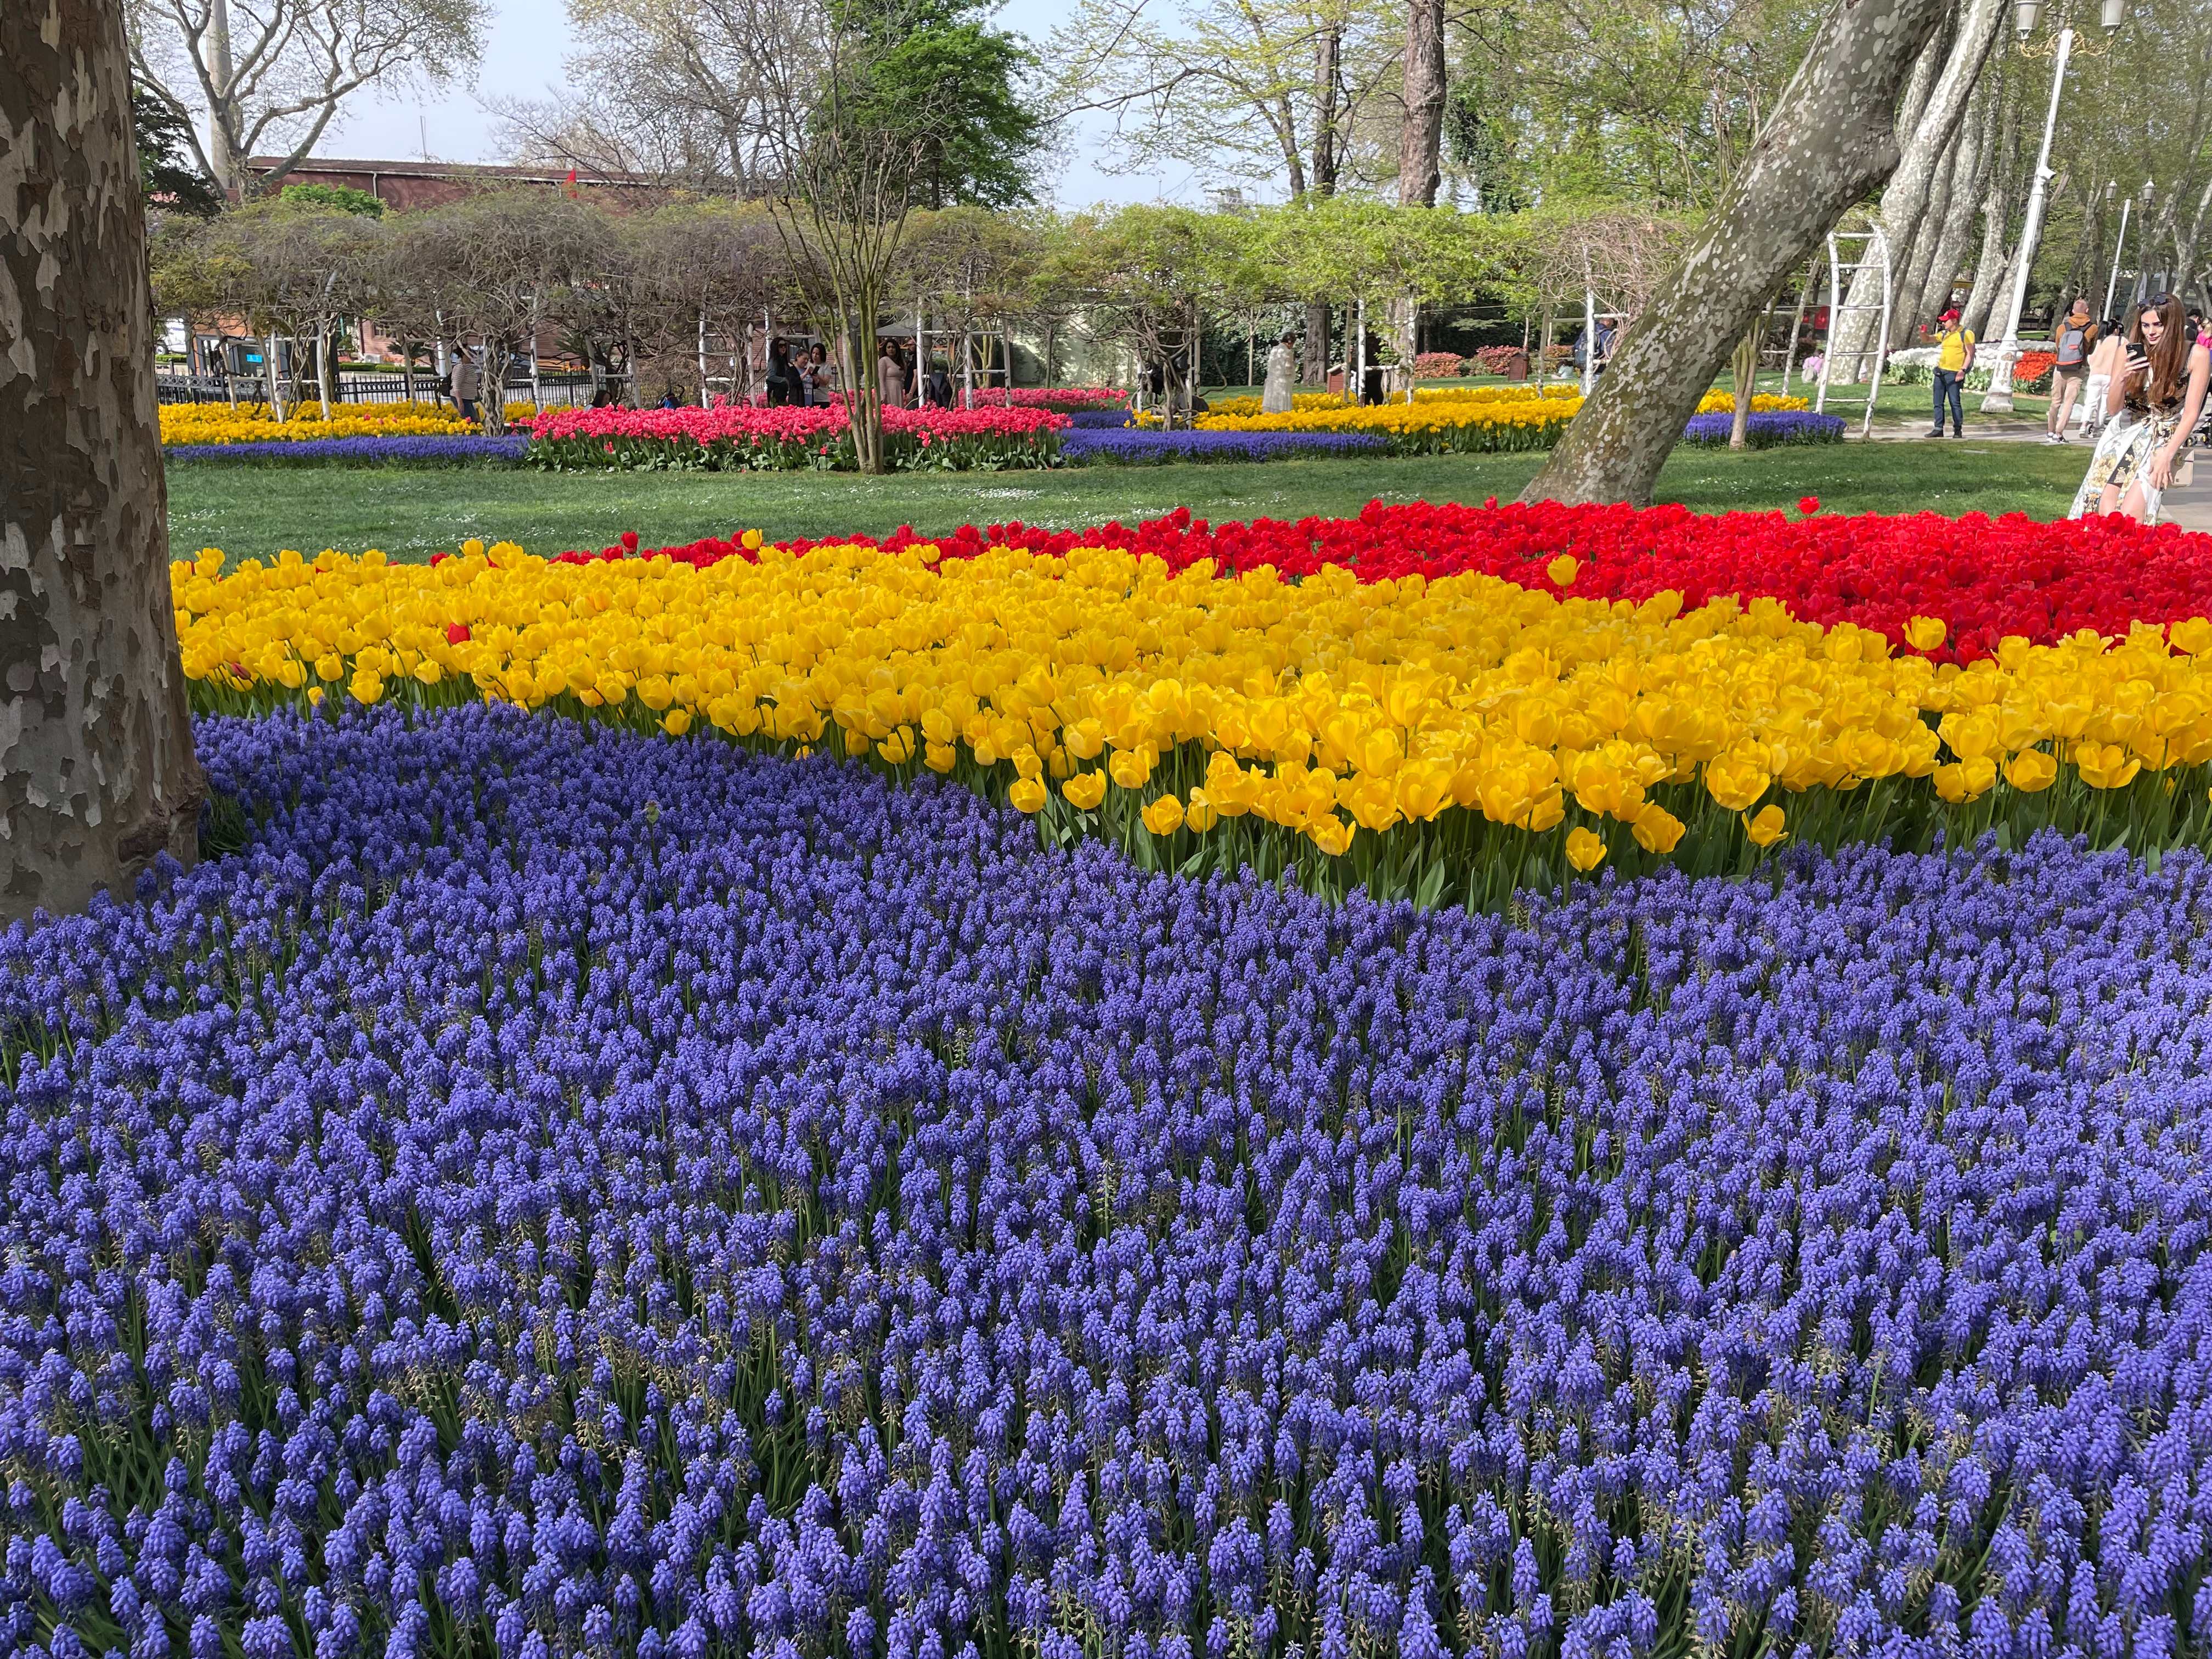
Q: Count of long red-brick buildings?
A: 1